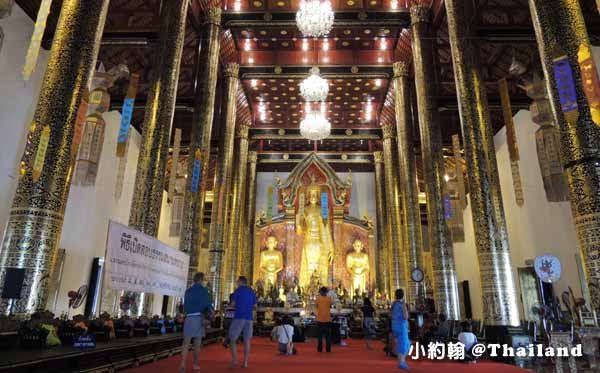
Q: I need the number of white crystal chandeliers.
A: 3